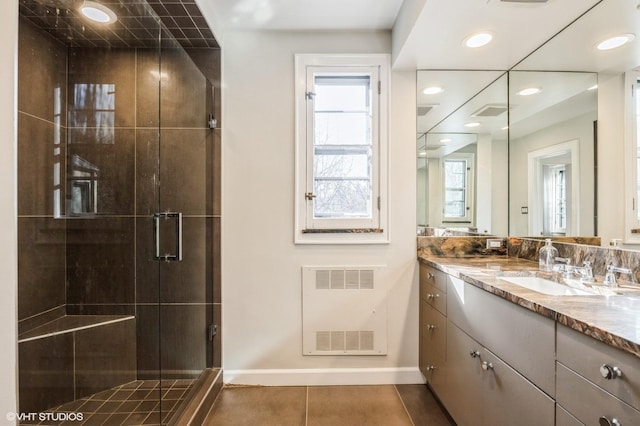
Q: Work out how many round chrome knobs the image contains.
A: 8